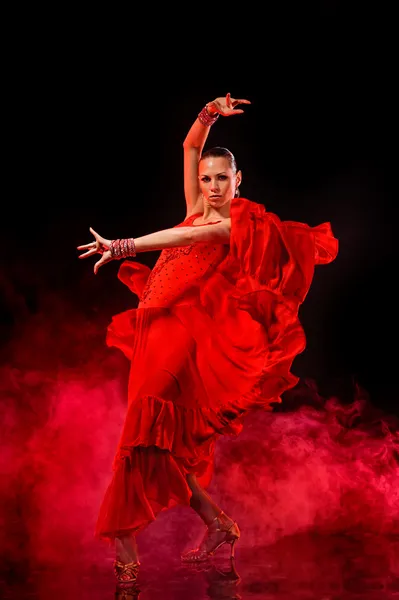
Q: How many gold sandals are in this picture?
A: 2